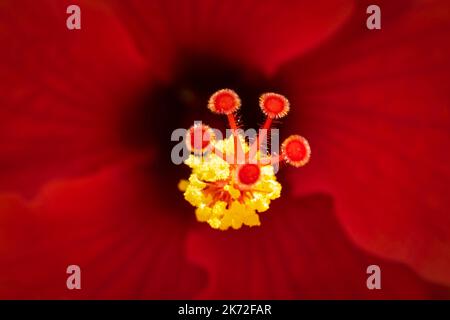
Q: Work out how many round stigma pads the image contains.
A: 5